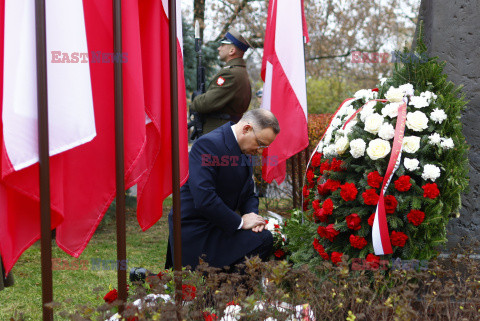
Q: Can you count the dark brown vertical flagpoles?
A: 3